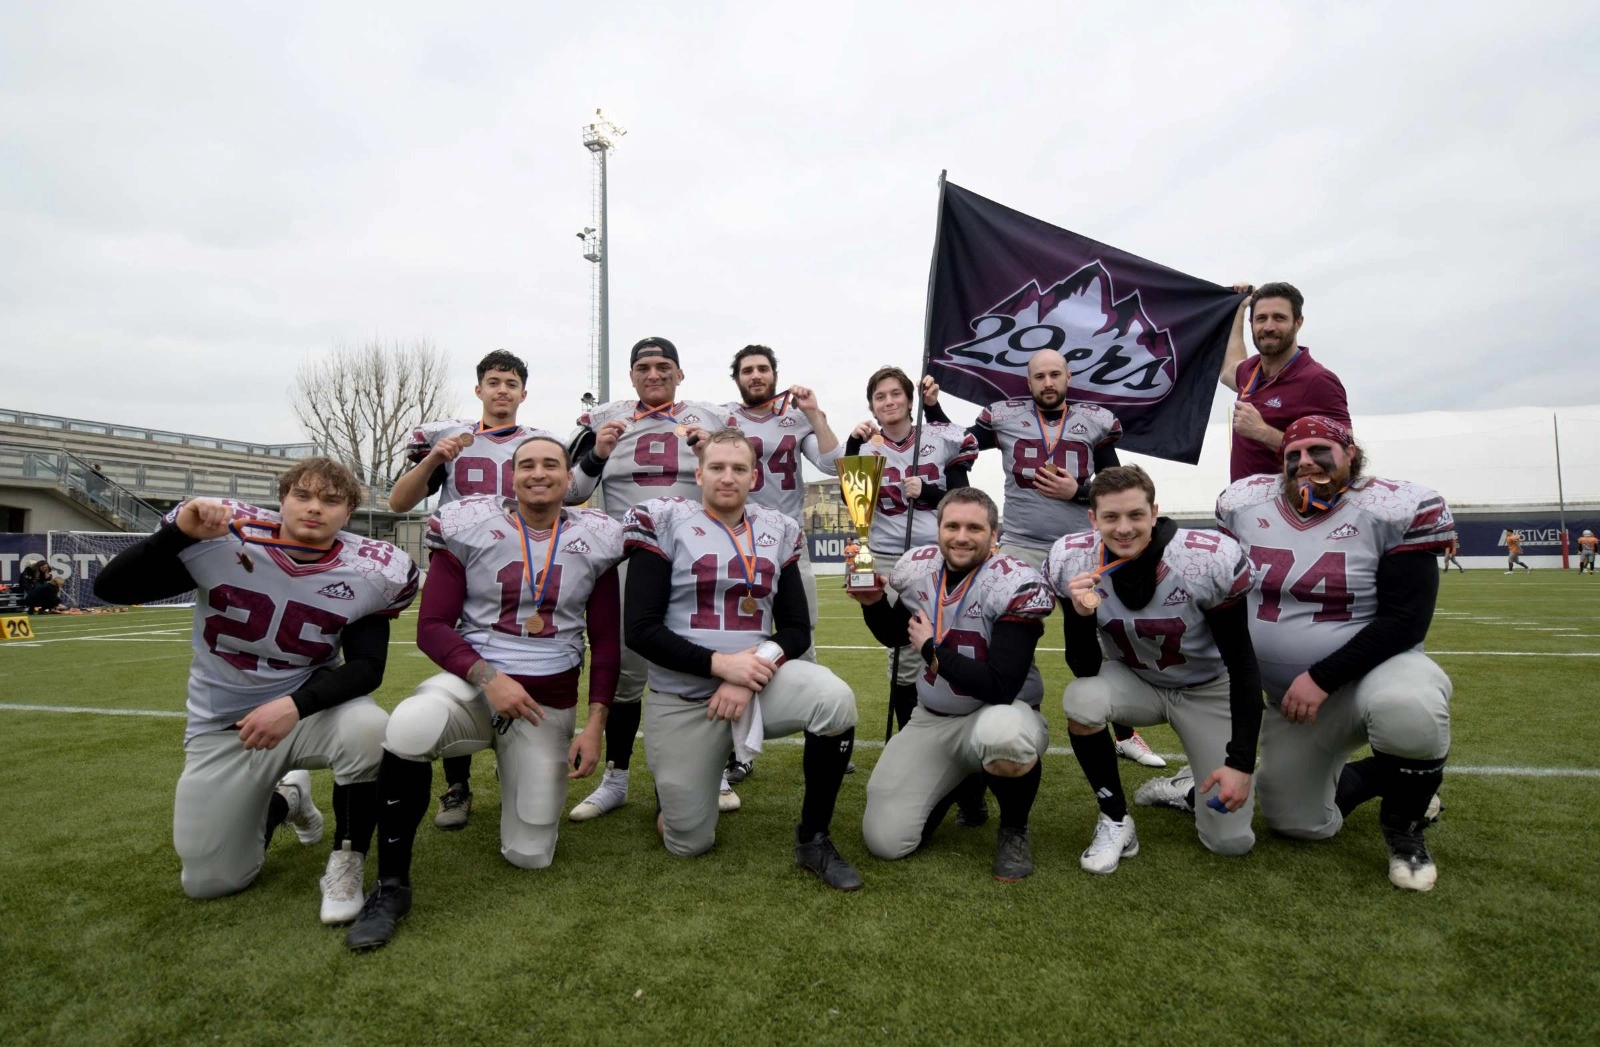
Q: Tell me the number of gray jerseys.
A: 11